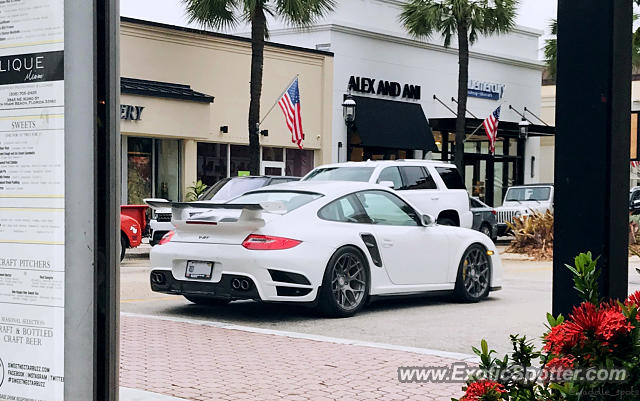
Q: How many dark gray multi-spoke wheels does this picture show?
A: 2